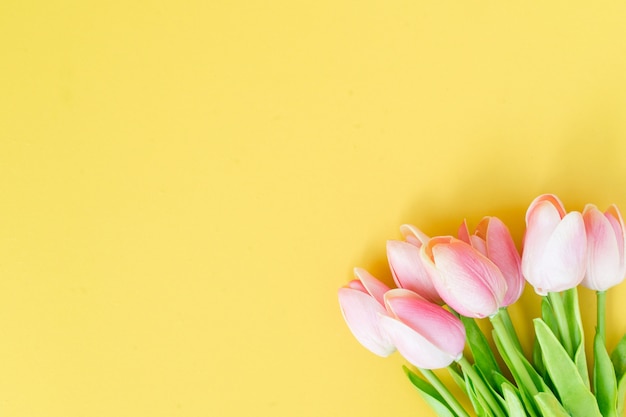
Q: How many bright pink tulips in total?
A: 7